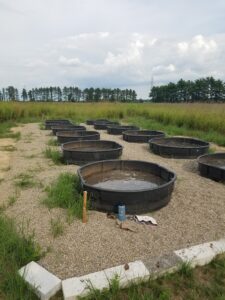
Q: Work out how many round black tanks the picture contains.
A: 12